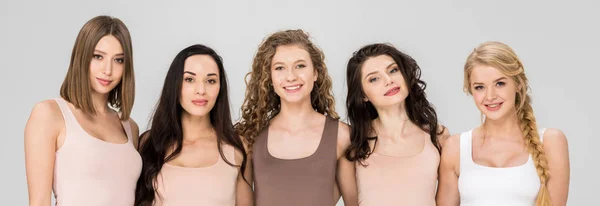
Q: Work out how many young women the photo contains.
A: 5